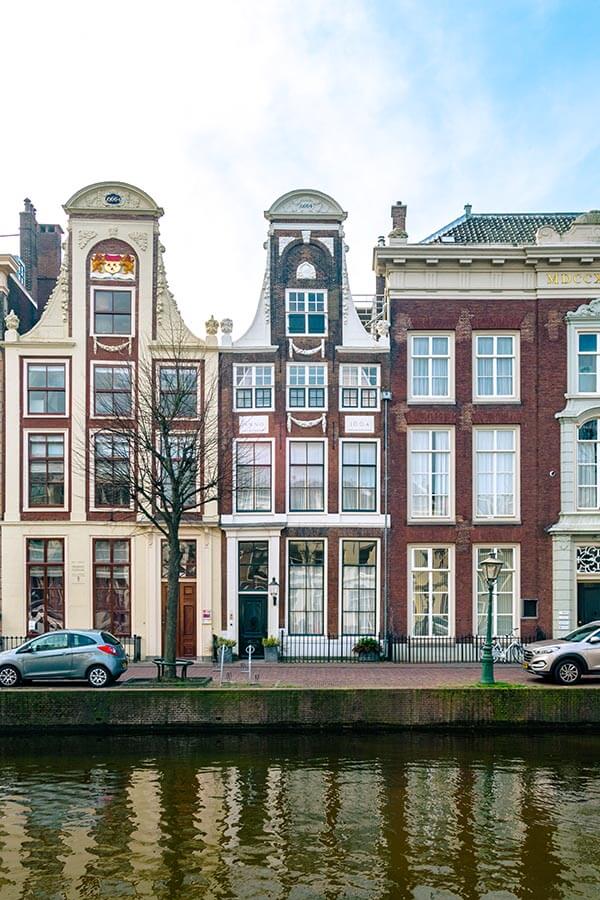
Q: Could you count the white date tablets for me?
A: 2